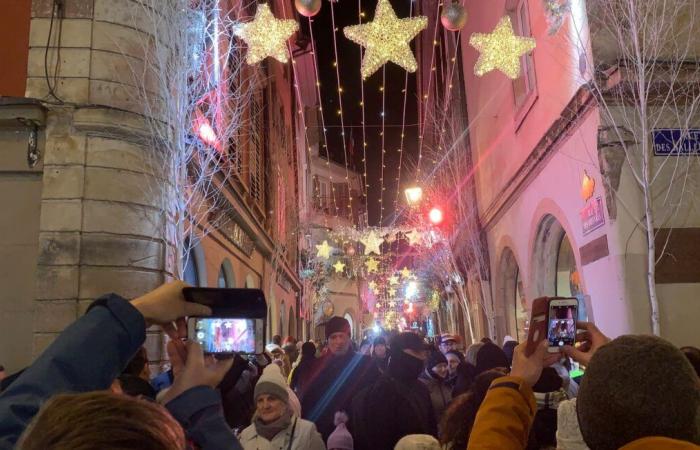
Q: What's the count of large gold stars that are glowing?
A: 3